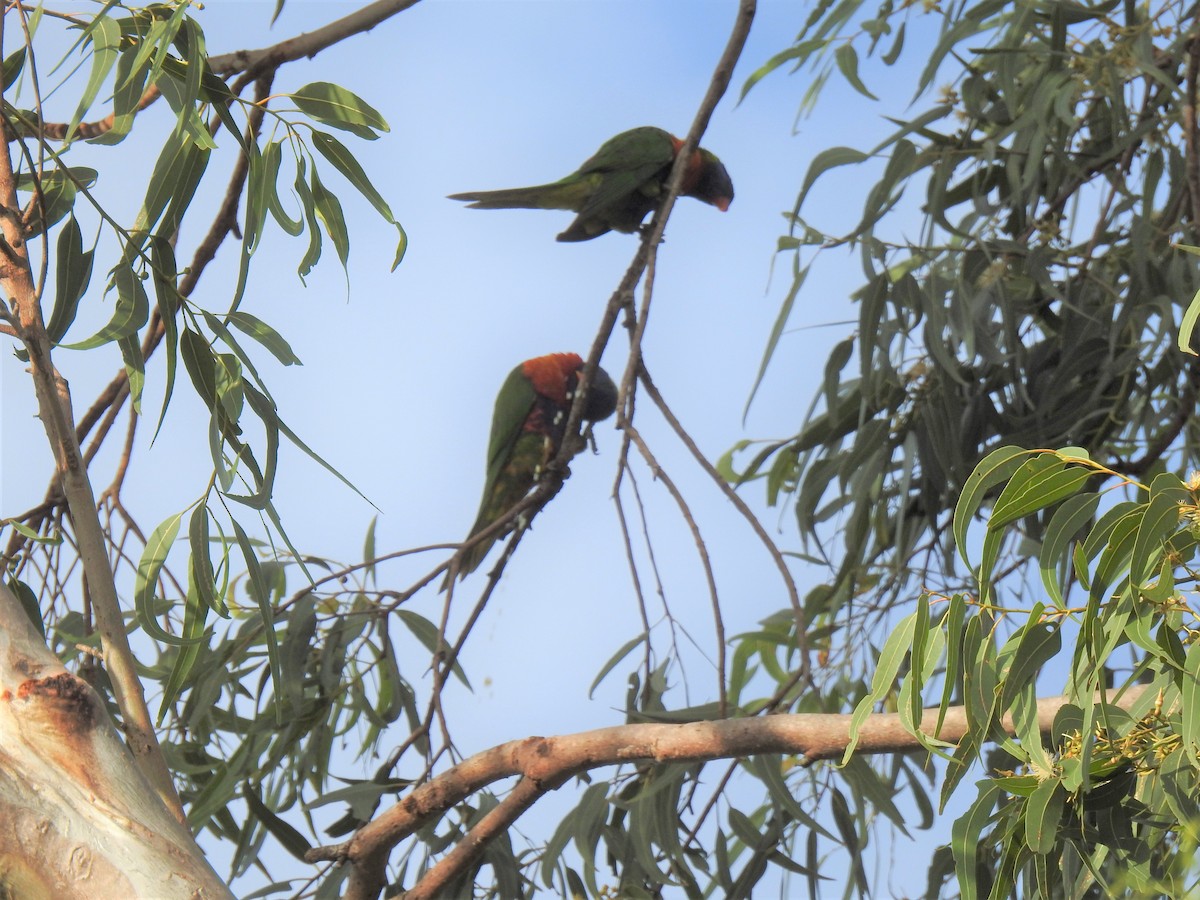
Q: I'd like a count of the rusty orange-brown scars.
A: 1